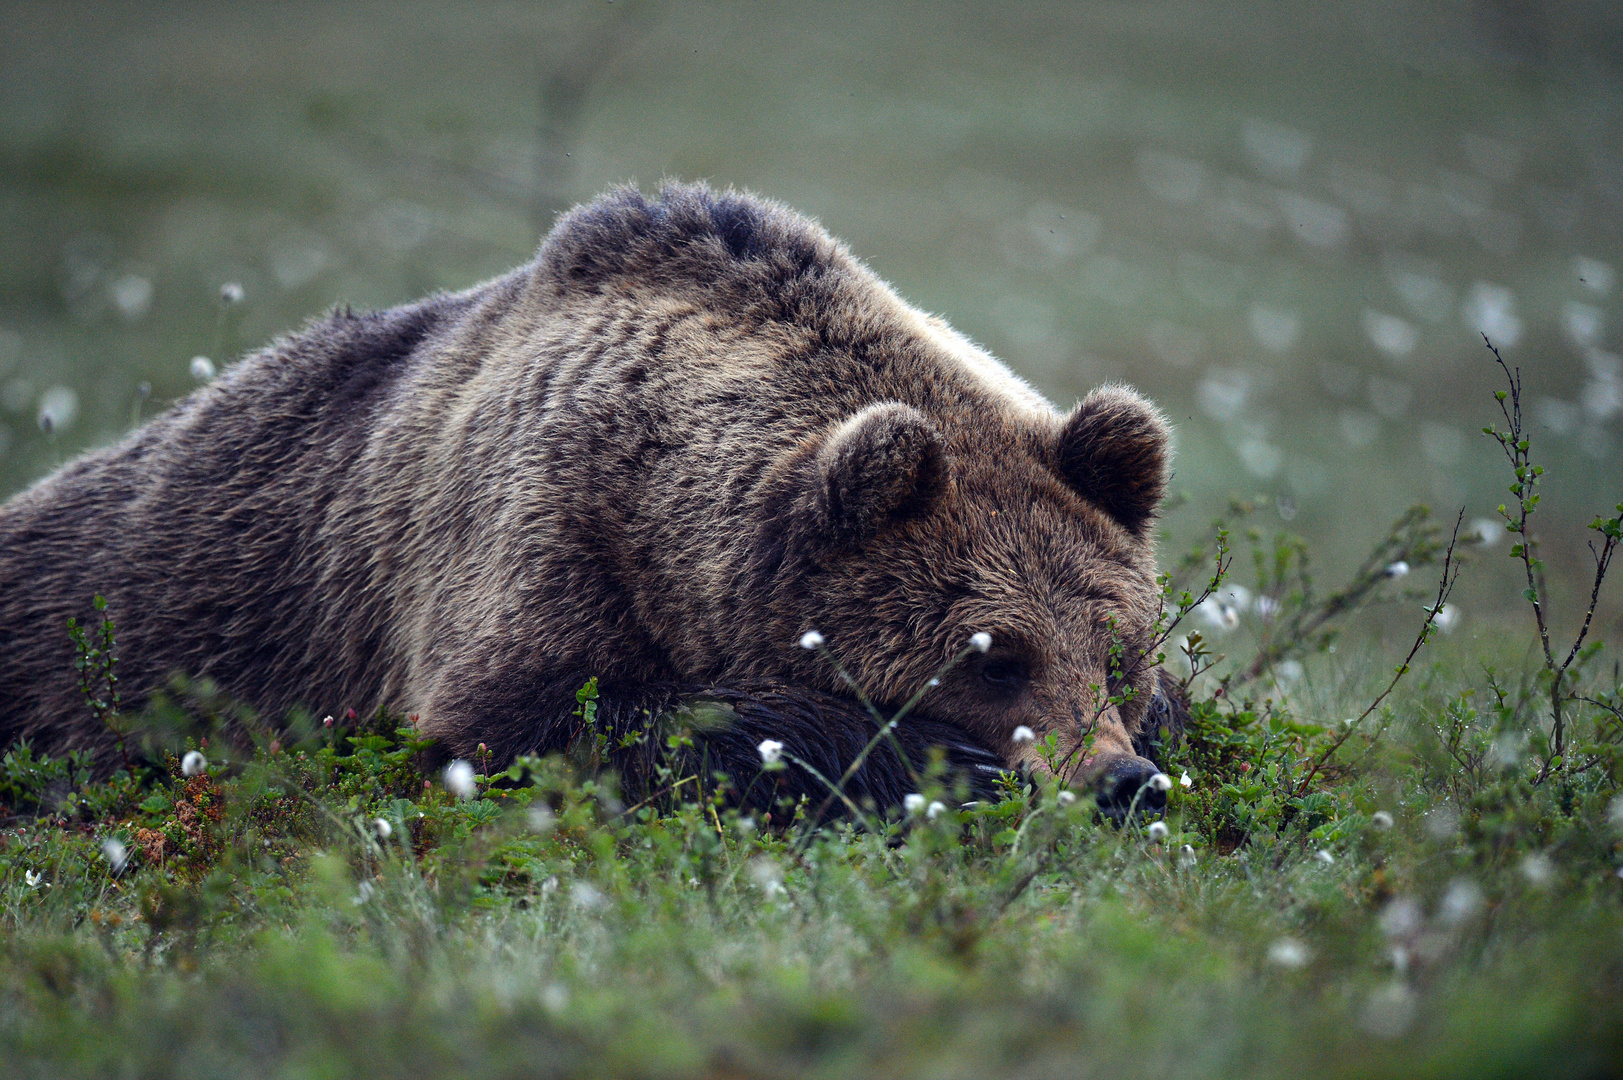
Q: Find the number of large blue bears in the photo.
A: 0